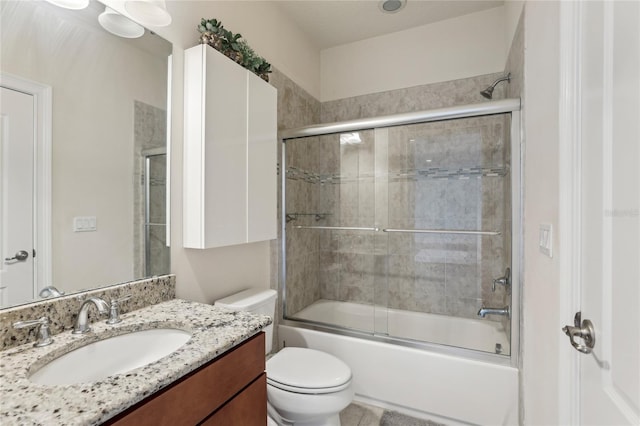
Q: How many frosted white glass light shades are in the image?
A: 3